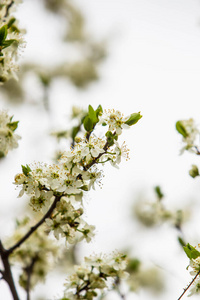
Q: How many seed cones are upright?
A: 0